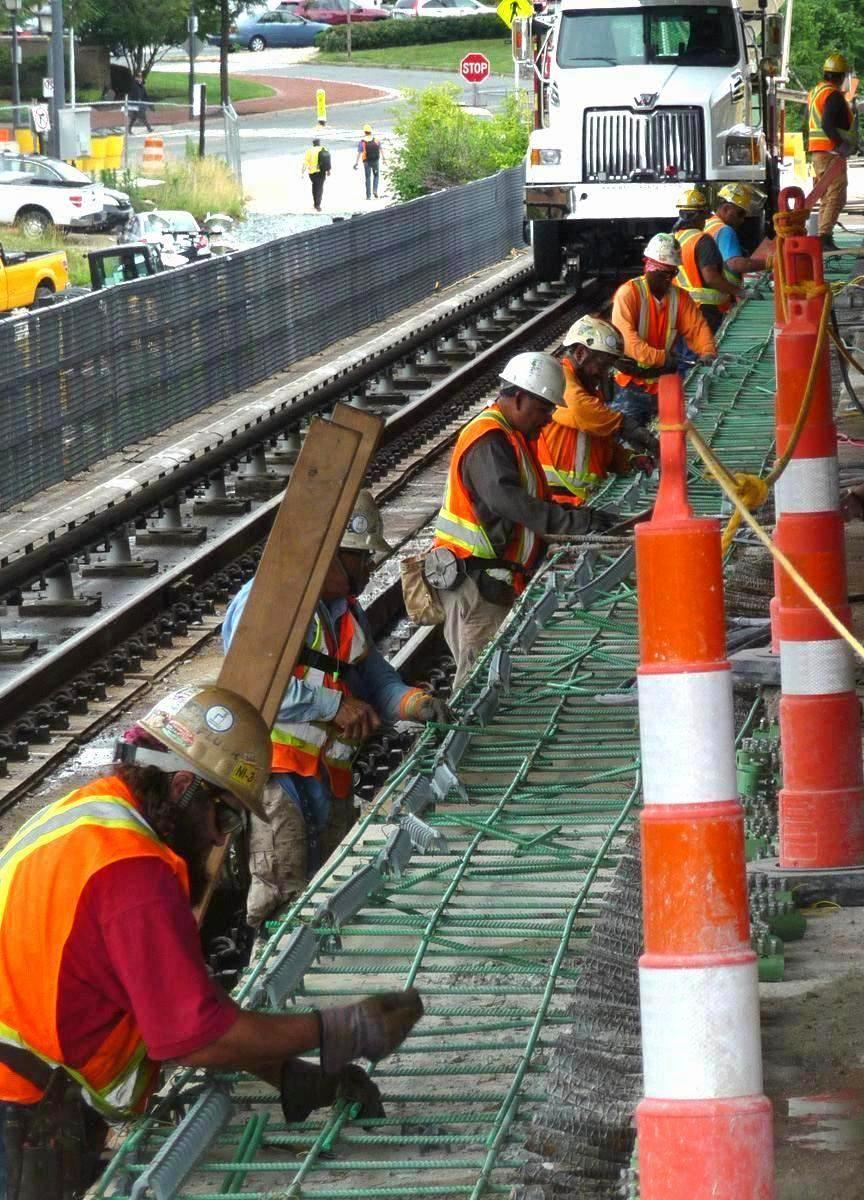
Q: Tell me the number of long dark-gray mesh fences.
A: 1